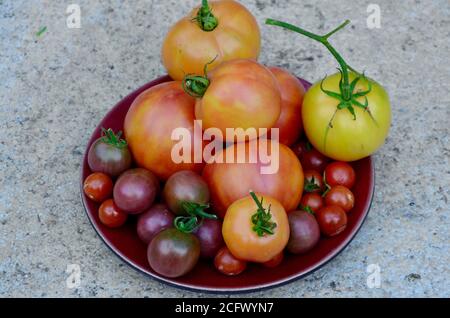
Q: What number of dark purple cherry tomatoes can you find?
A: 7